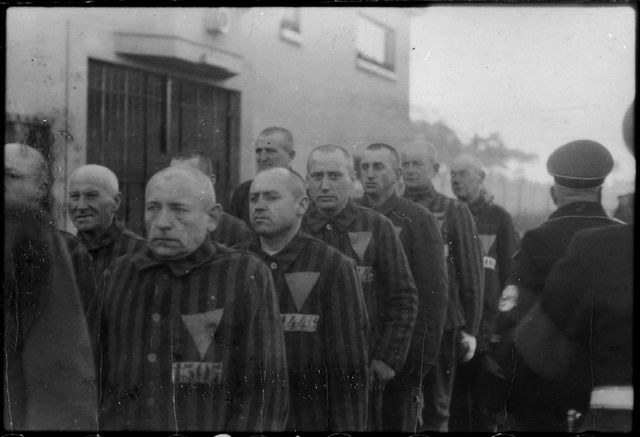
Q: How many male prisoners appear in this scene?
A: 10